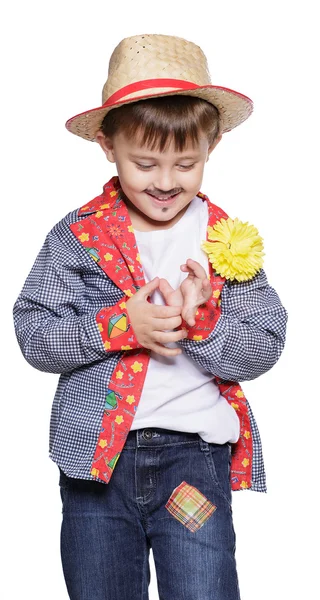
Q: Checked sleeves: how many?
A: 2